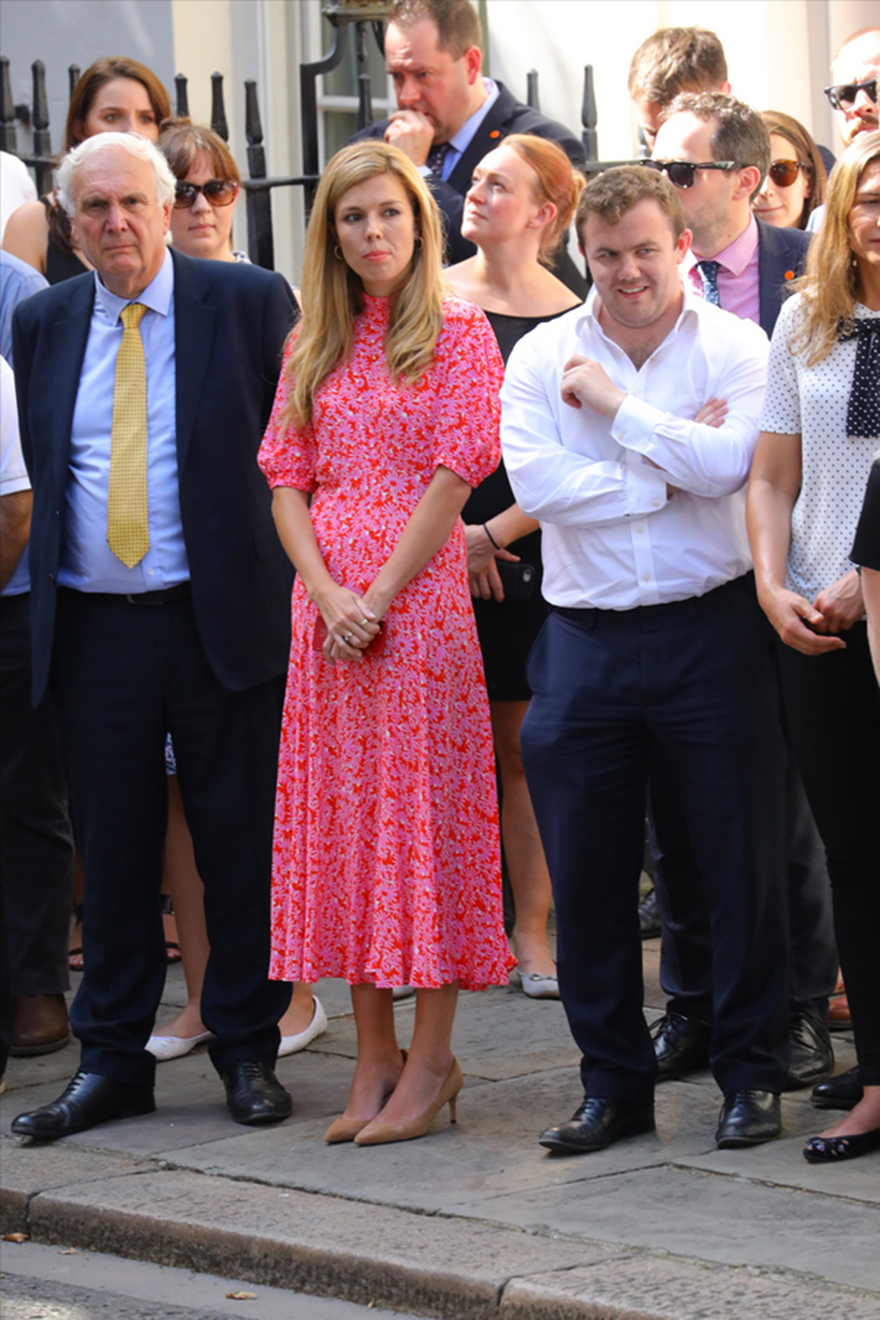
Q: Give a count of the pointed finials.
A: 9